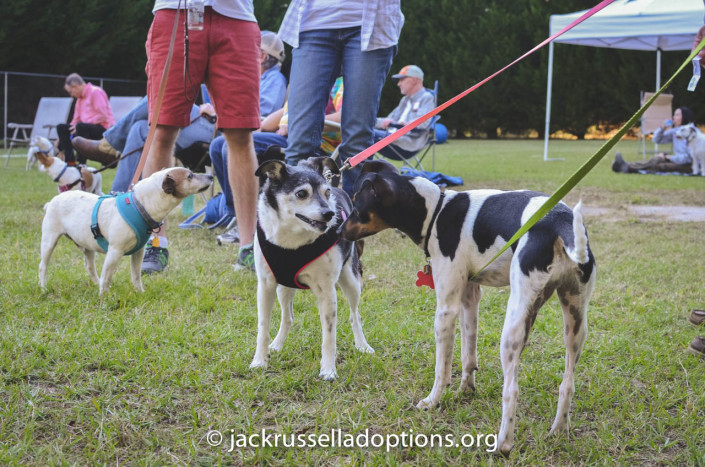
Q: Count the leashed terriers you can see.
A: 4